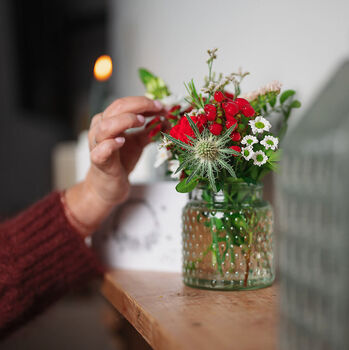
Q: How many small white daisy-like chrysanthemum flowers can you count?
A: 5